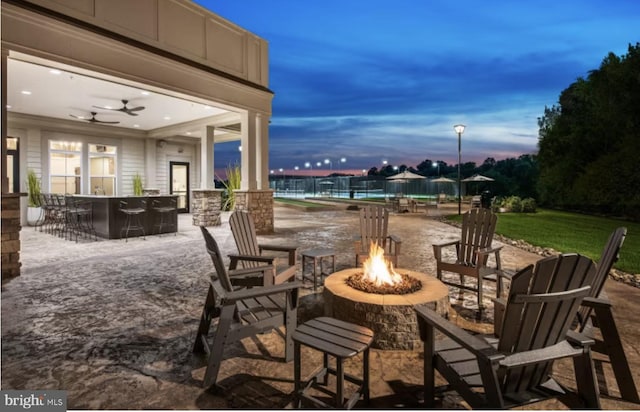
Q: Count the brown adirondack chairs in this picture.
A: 6